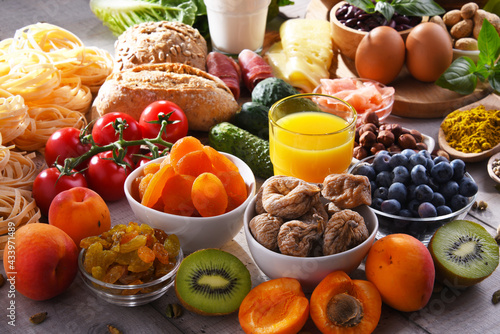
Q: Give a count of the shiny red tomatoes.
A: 6